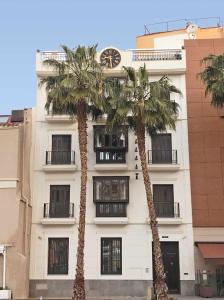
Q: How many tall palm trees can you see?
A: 2